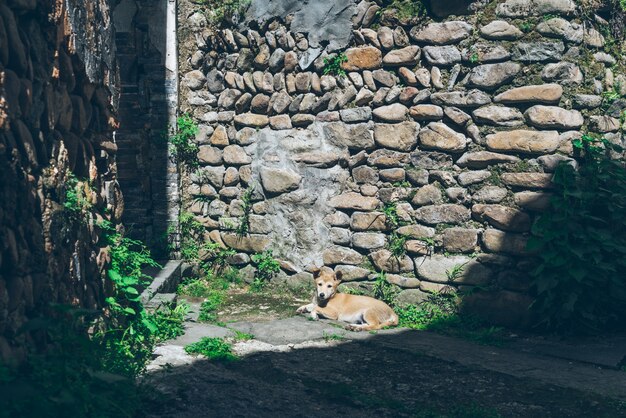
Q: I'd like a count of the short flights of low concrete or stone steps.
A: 1